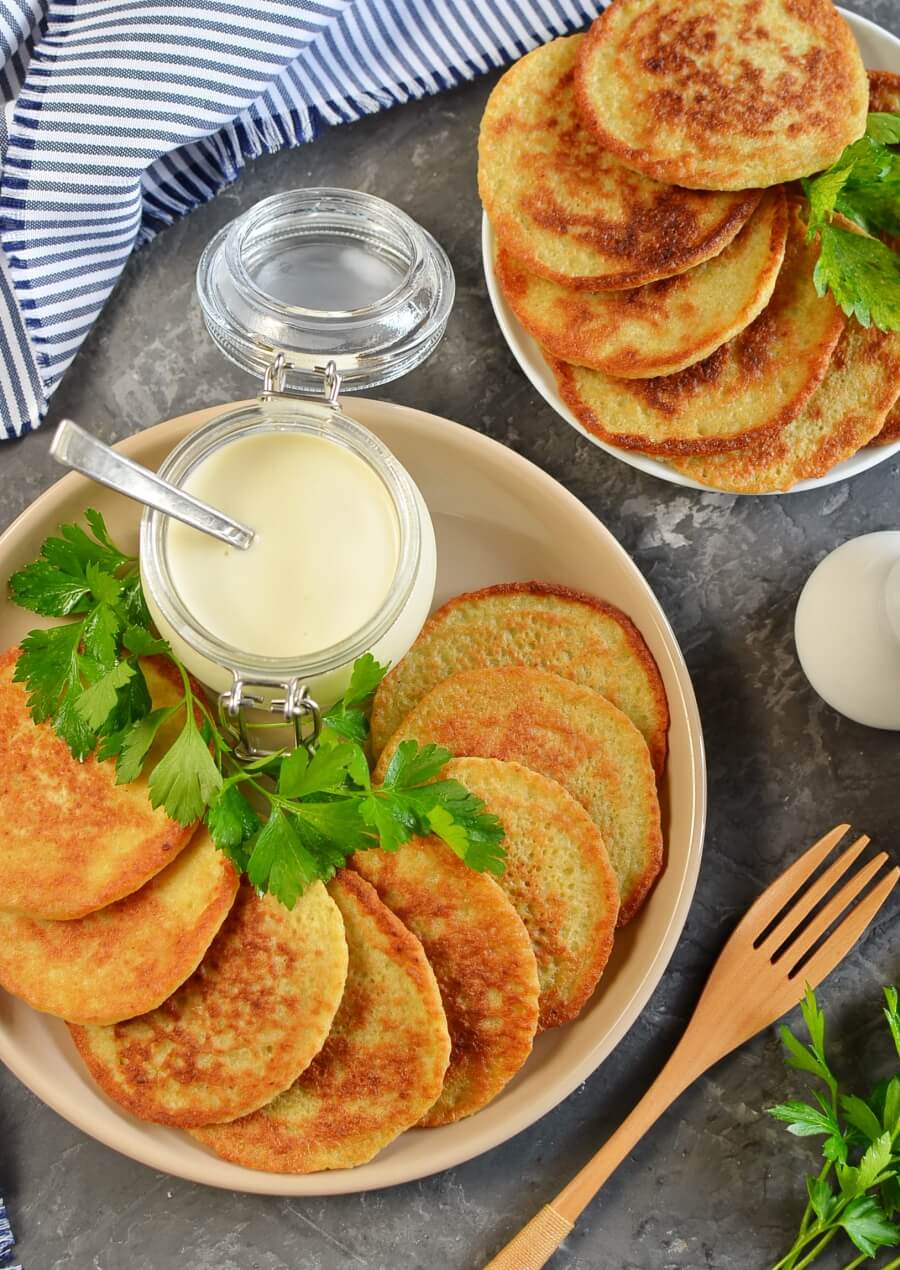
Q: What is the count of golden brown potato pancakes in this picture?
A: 15